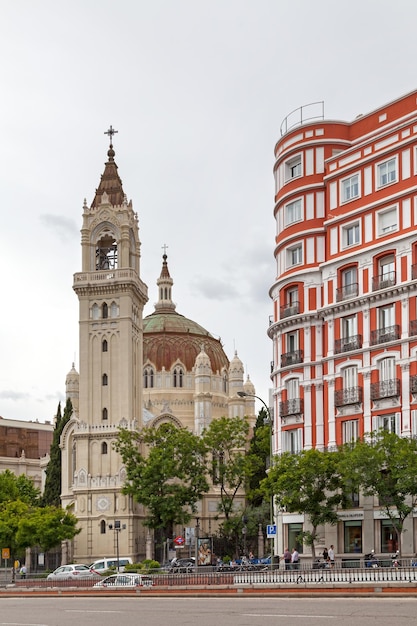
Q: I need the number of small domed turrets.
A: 4